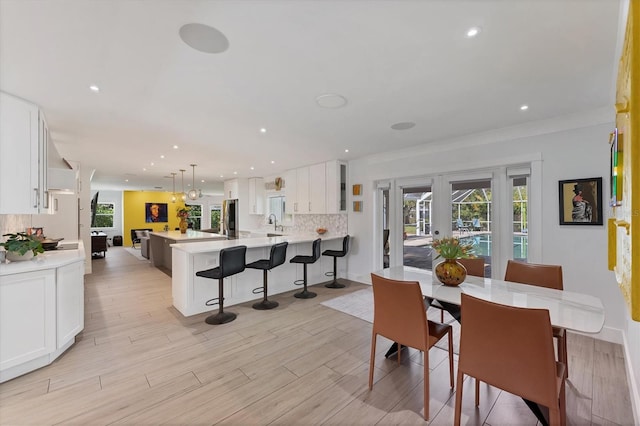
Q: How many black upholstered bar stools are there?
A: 4